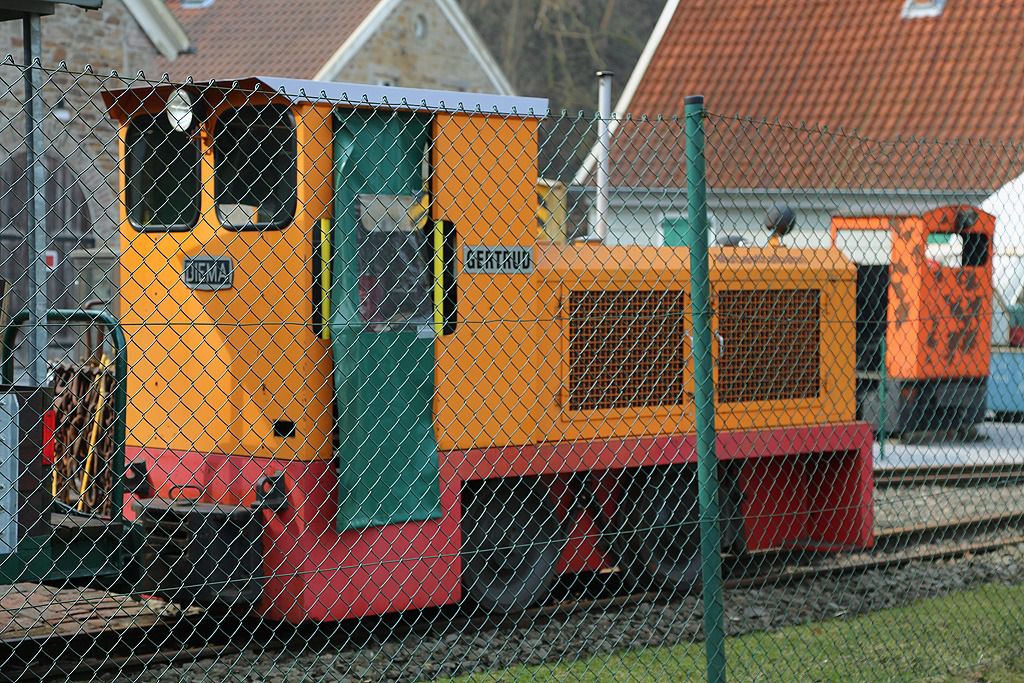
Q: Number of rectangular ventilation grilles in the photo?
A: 2